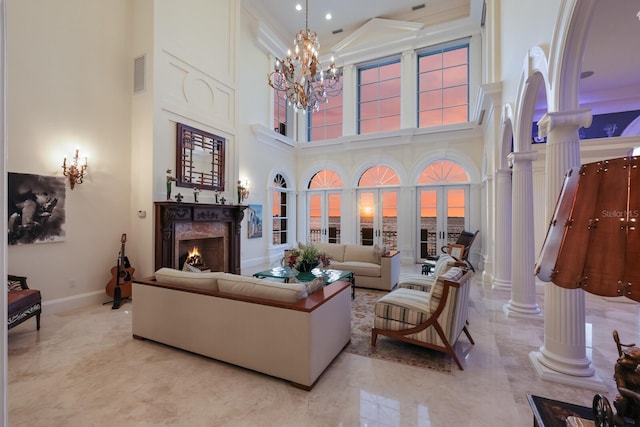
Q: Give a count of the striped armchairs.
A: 2